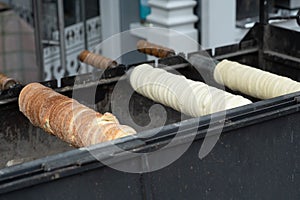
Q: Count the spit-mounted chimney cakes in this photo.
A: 3